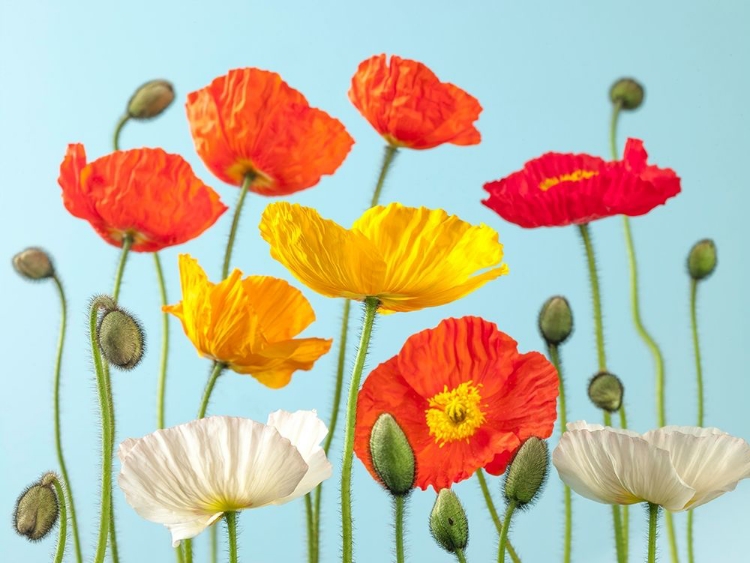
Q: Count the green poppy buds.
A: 11